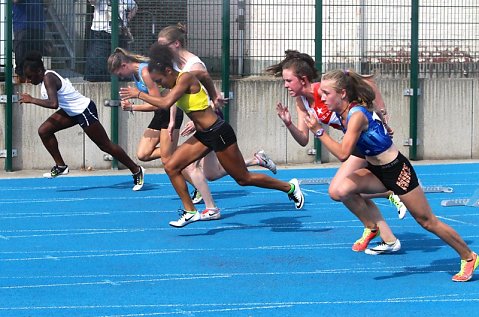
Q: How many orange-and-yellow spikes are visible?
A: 2